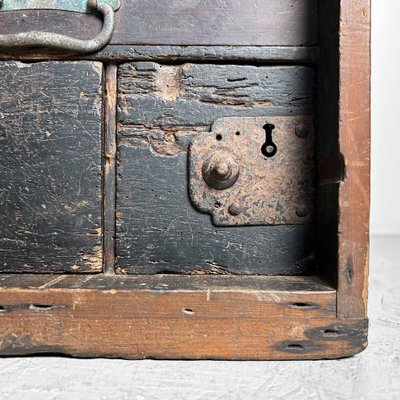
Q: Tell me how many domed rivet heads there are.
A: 3